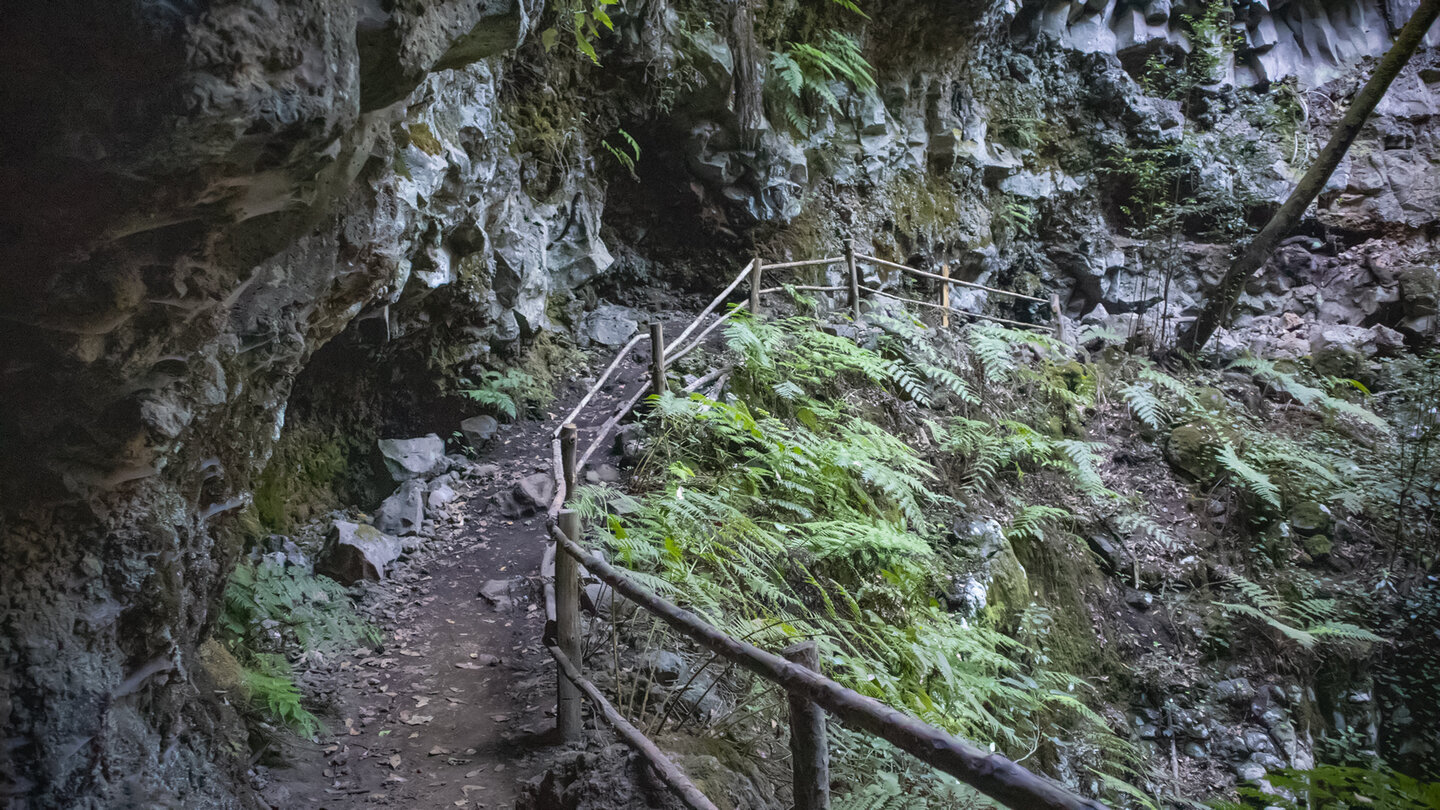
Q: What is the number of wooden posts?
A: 8